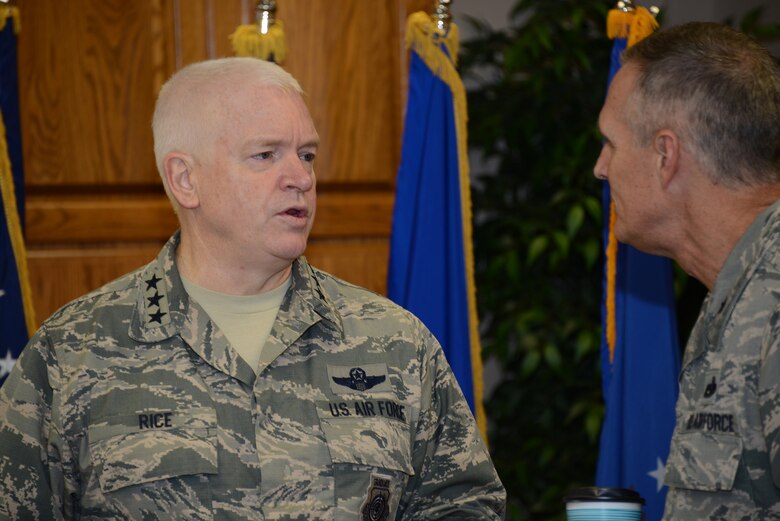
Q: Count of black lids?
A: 1